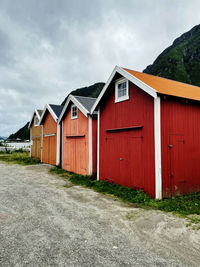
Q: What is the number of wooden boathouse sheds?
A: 4